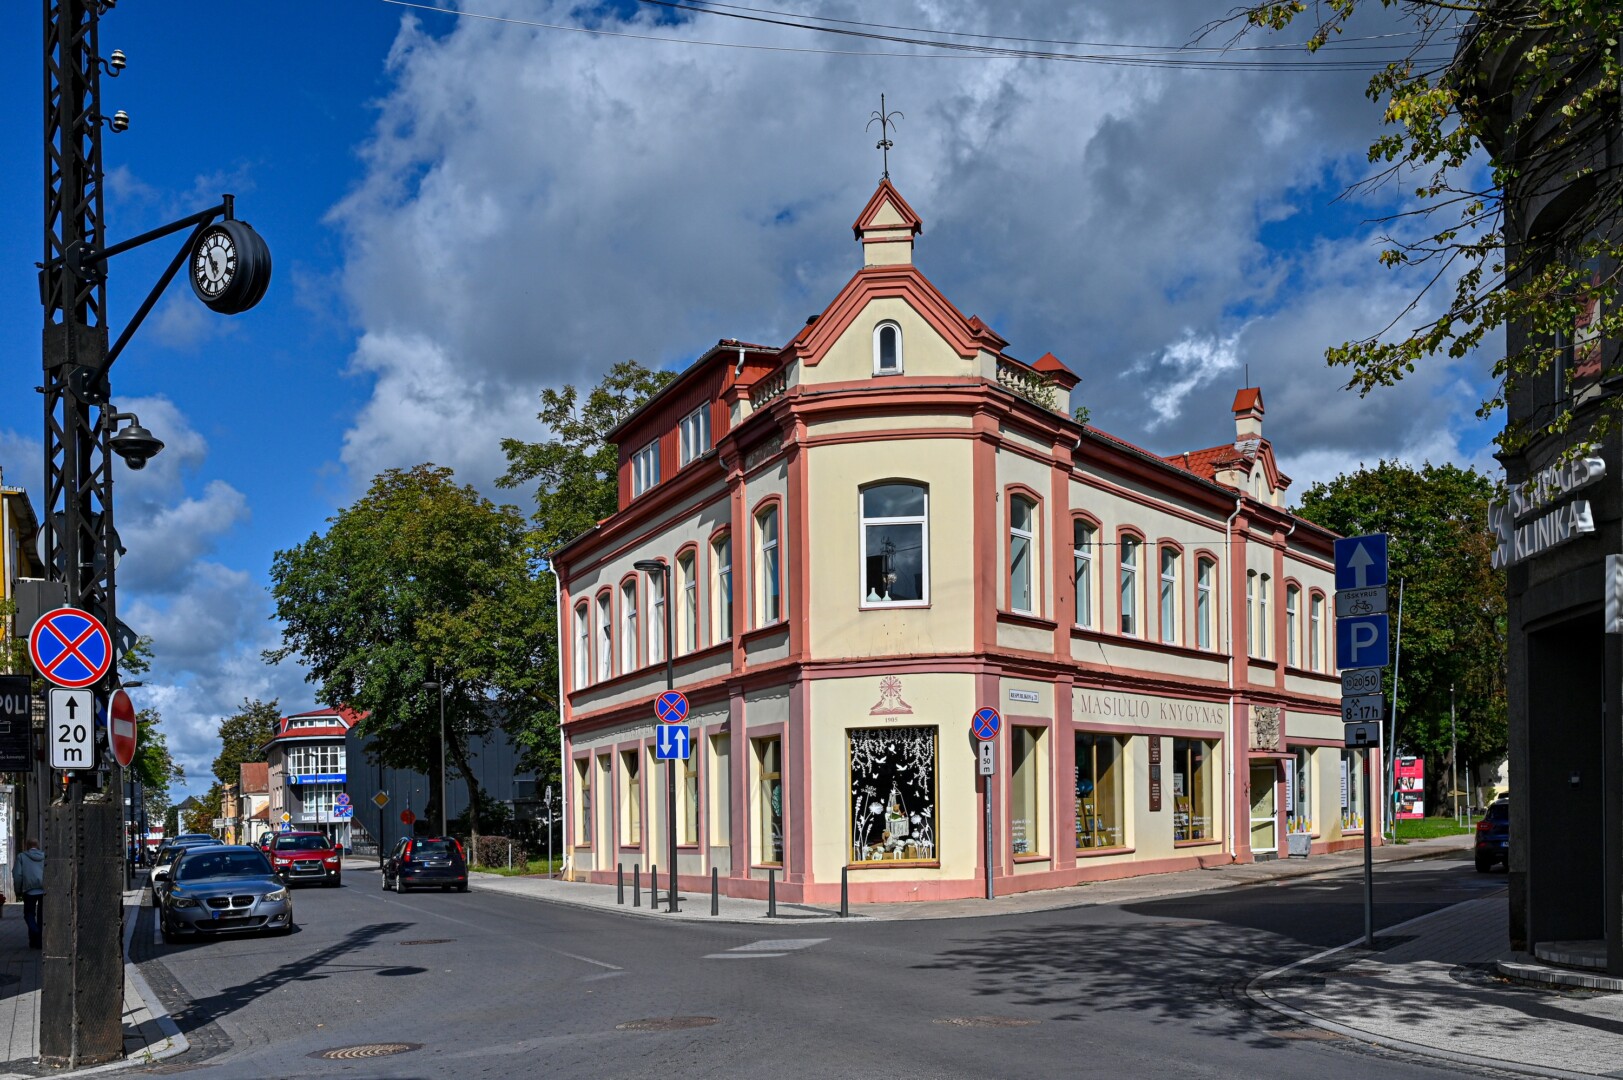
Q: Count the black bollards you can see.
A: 6